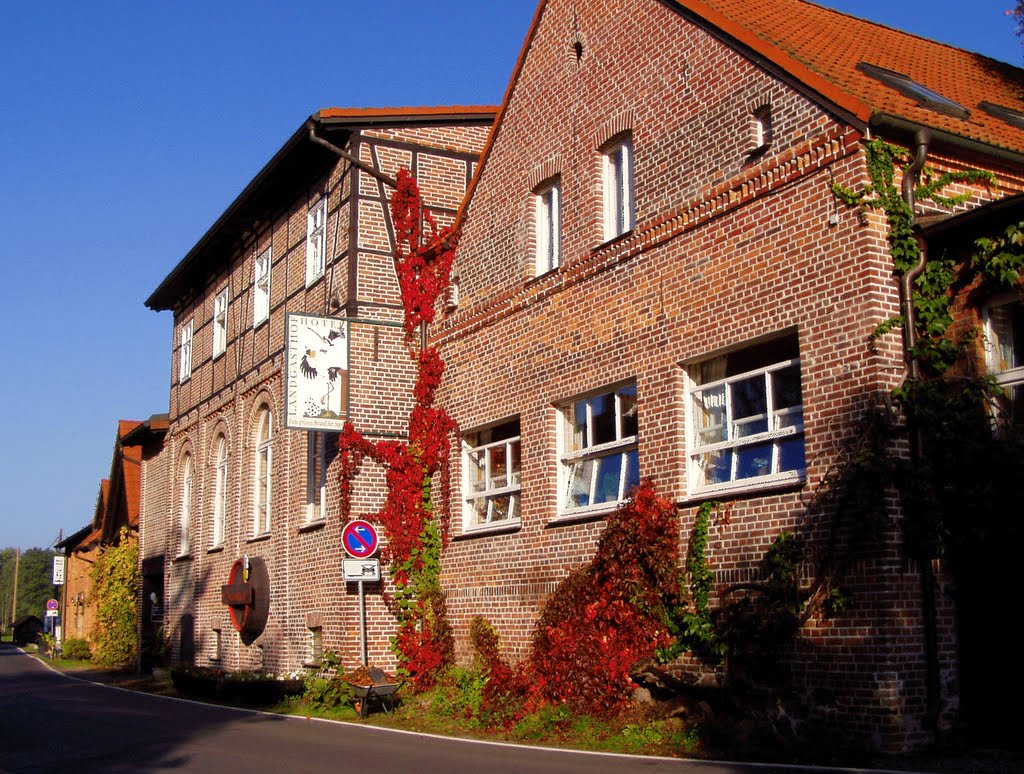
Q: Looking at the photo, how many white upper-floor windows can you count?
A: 6